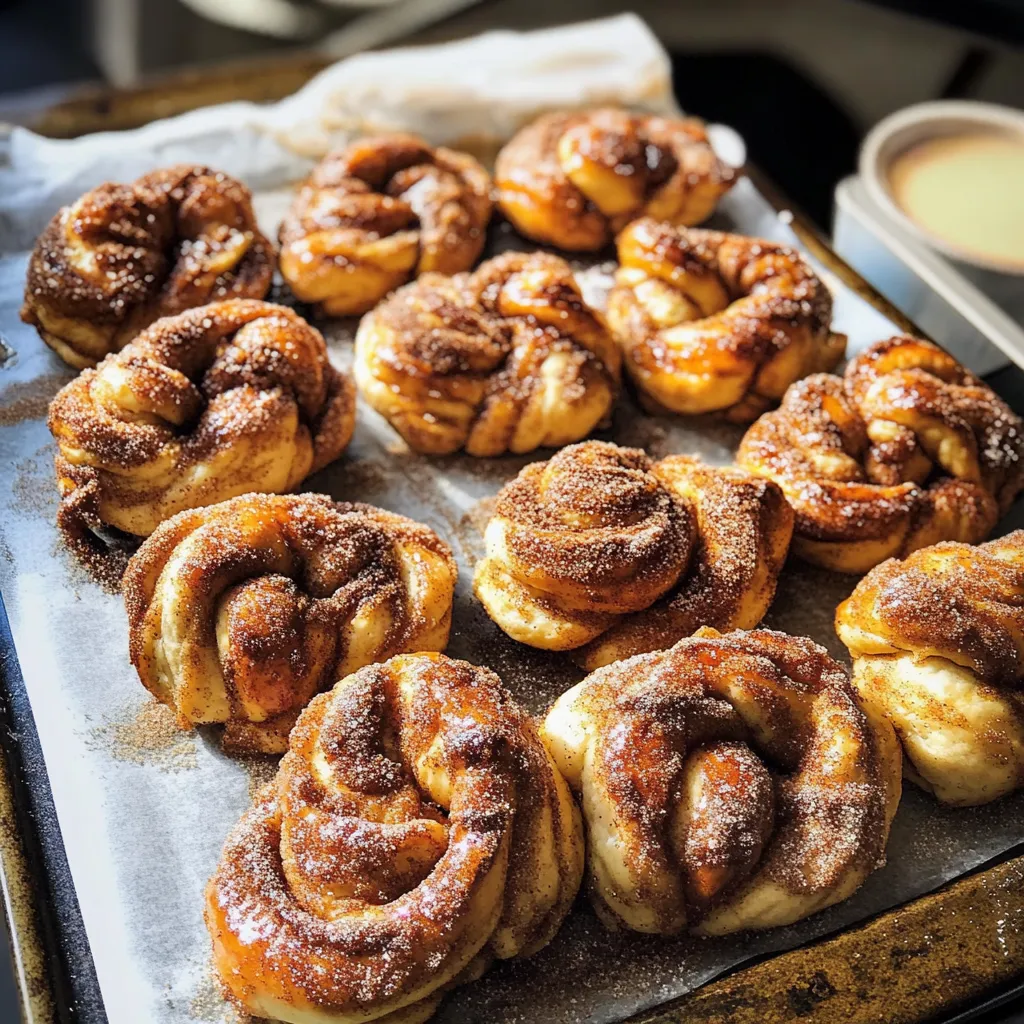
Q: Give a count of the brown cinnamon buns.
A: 12